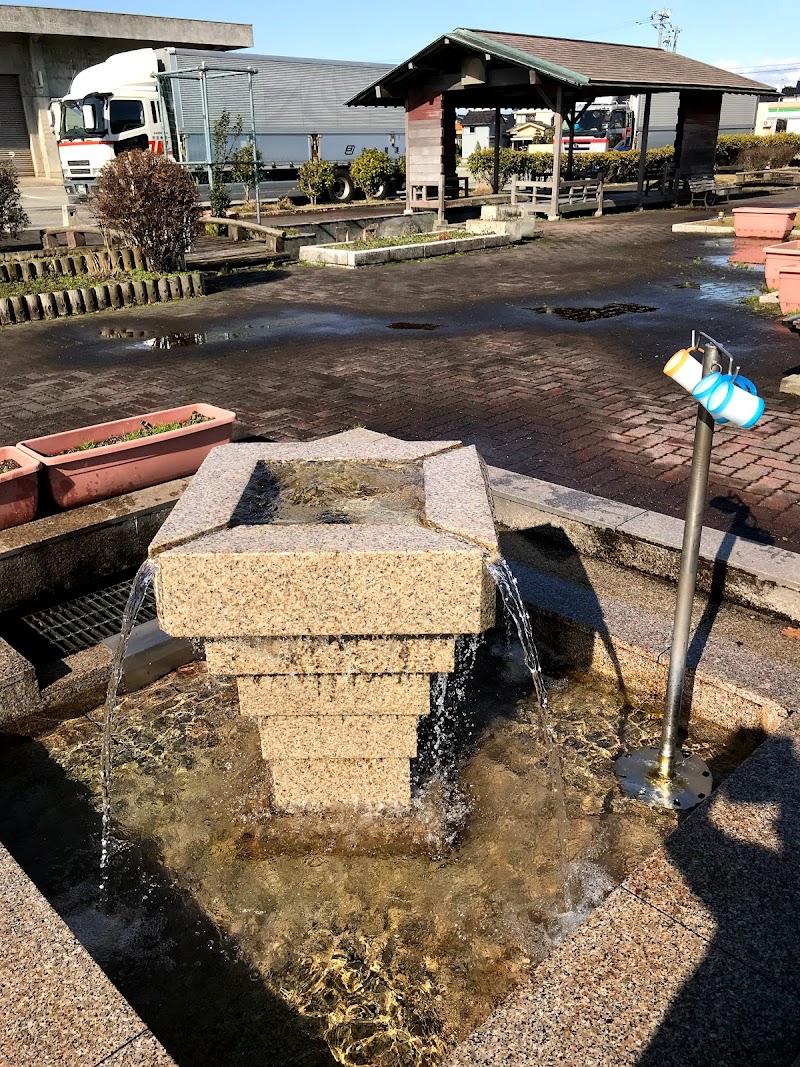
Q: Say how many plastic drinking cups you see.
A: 3